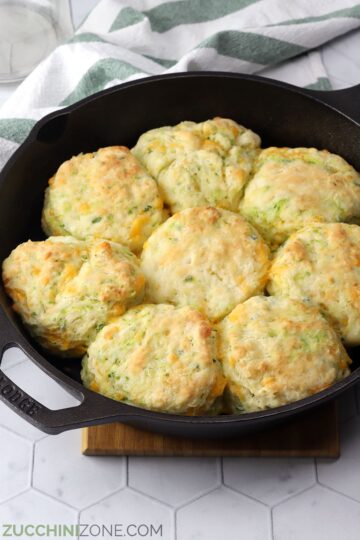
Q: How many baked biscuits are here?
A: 8